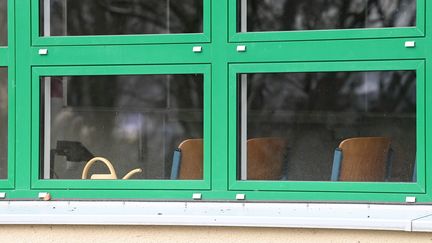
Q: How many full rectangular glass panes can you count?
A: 2